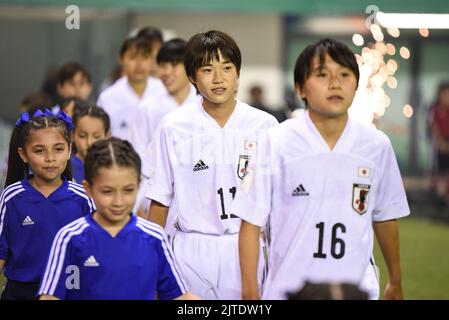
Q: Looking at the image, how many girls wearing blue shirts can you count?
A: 3